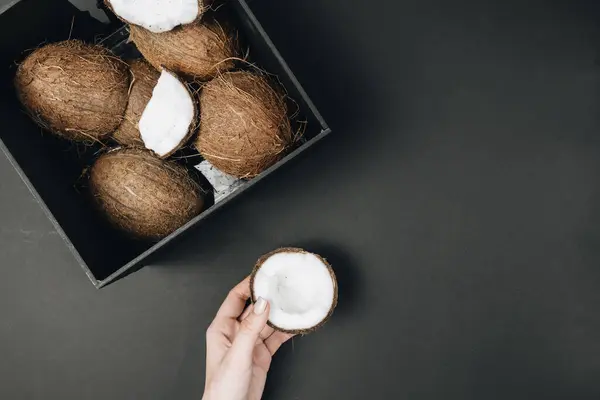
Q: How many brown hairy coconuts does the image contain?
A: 5